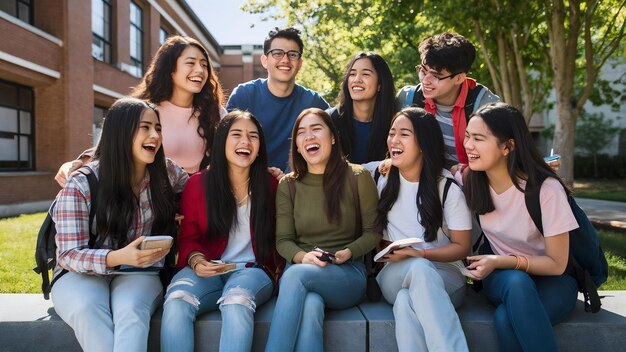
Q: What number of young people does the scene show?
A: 9